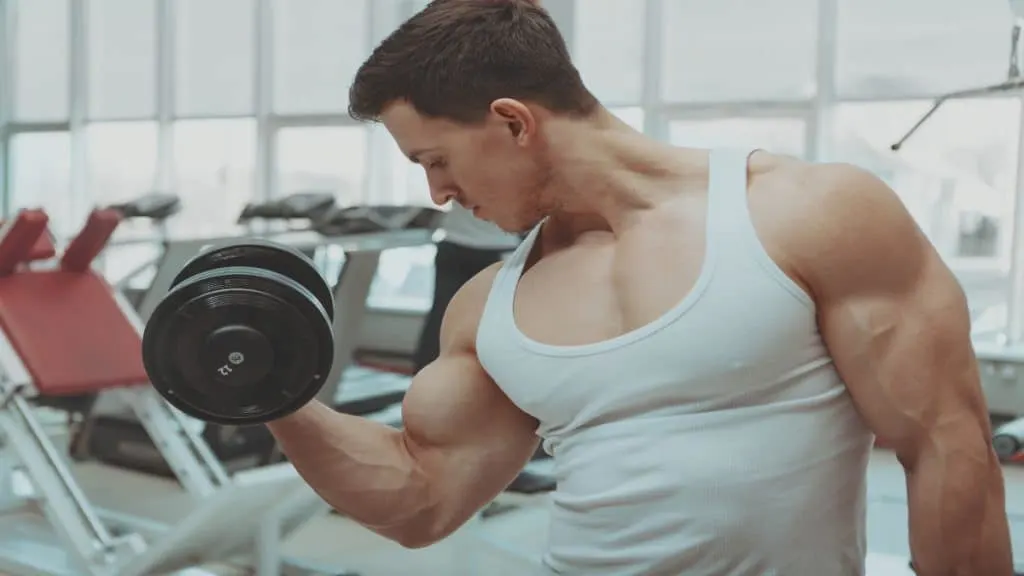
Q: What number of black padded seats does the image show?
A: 0